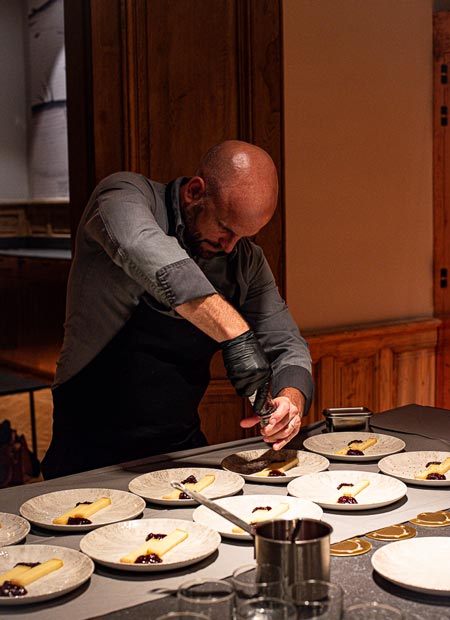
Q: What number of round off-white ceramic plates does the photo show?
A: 11